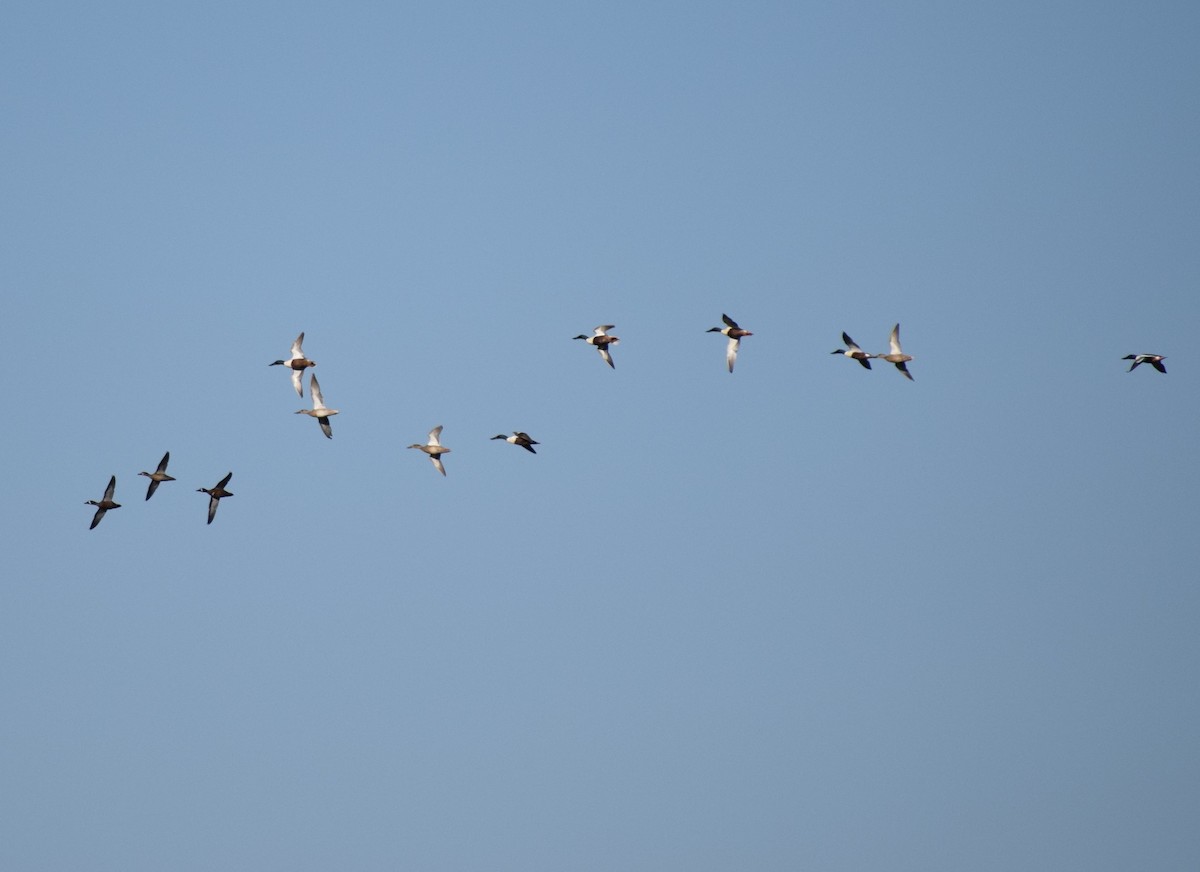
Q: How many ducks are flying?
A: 12